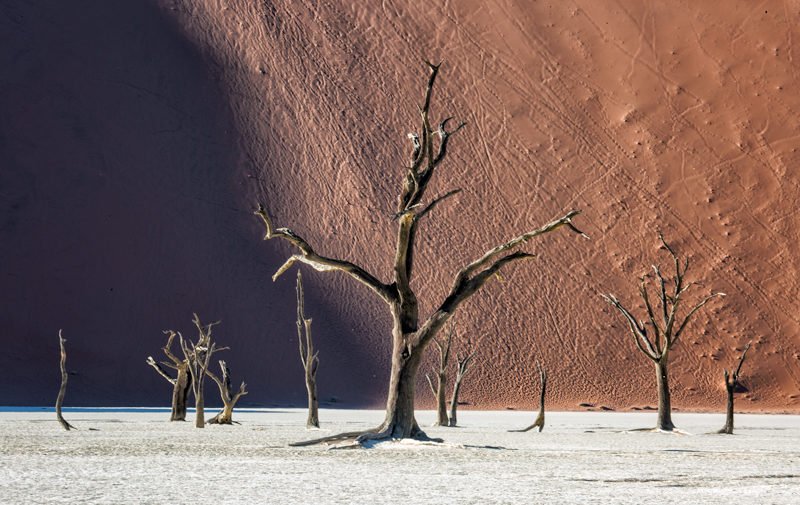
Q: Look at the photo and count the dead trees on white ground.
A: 11